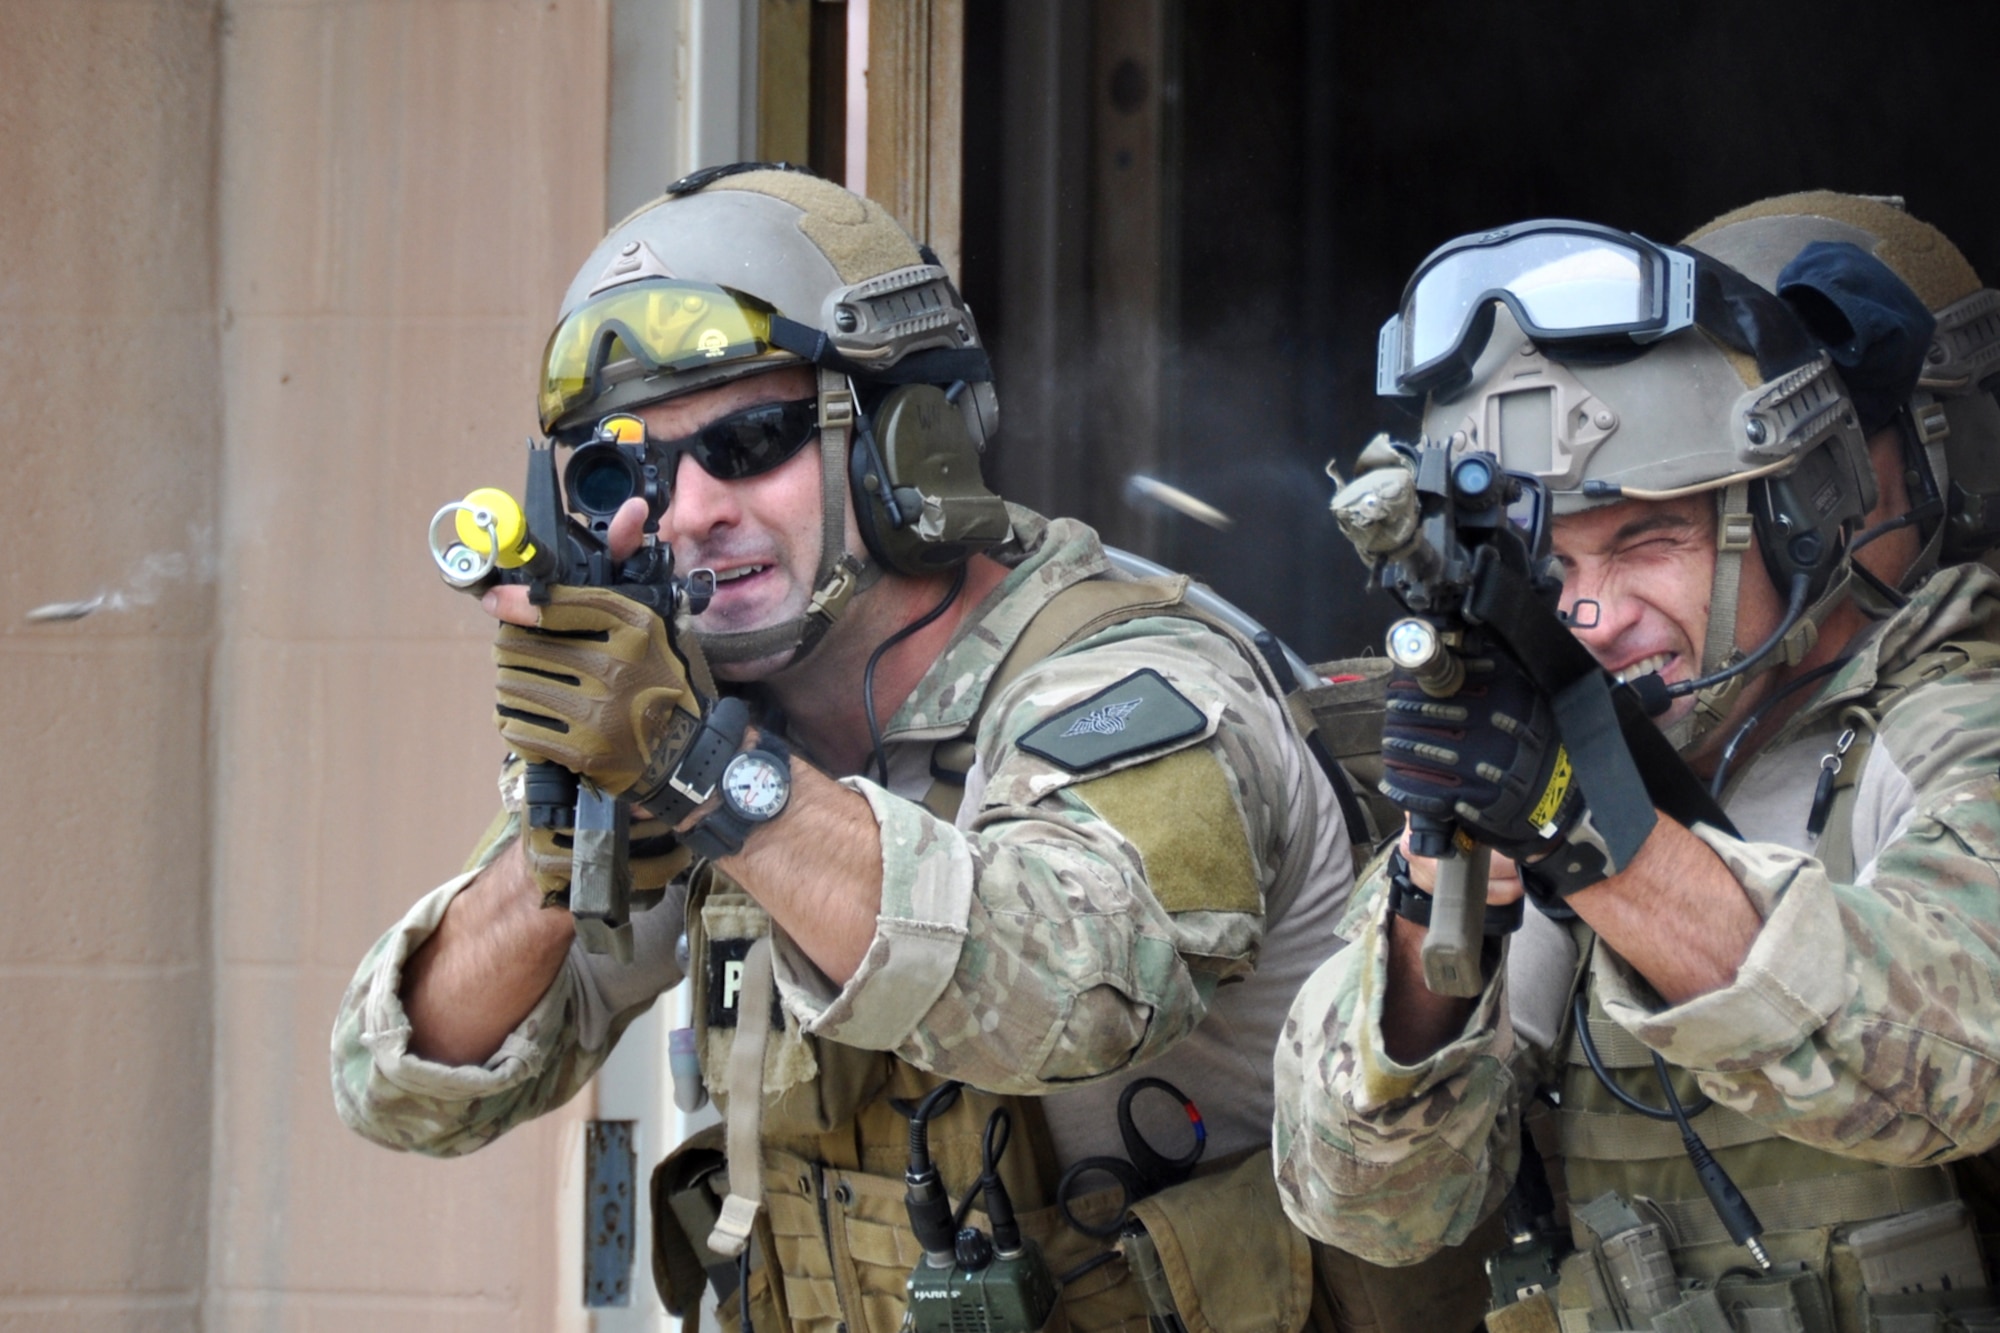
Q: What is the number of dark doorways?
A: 1